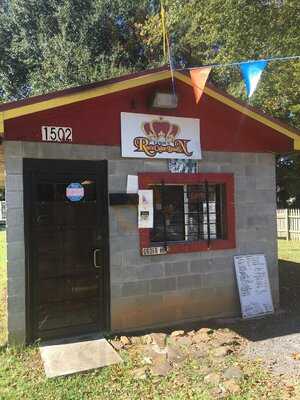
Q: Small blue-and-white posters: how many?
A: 1